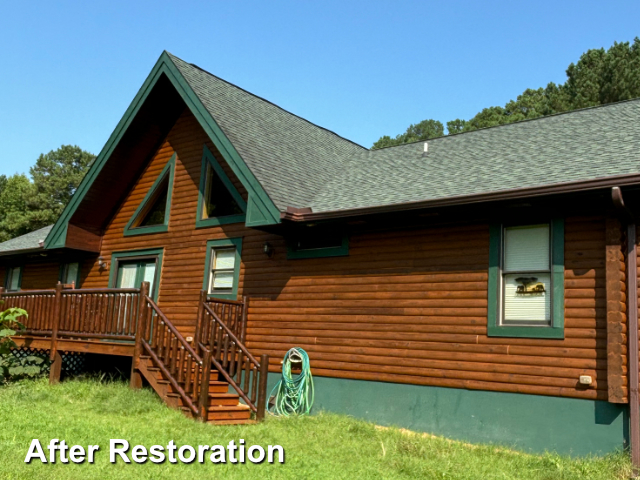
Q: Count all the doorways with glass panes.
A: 1